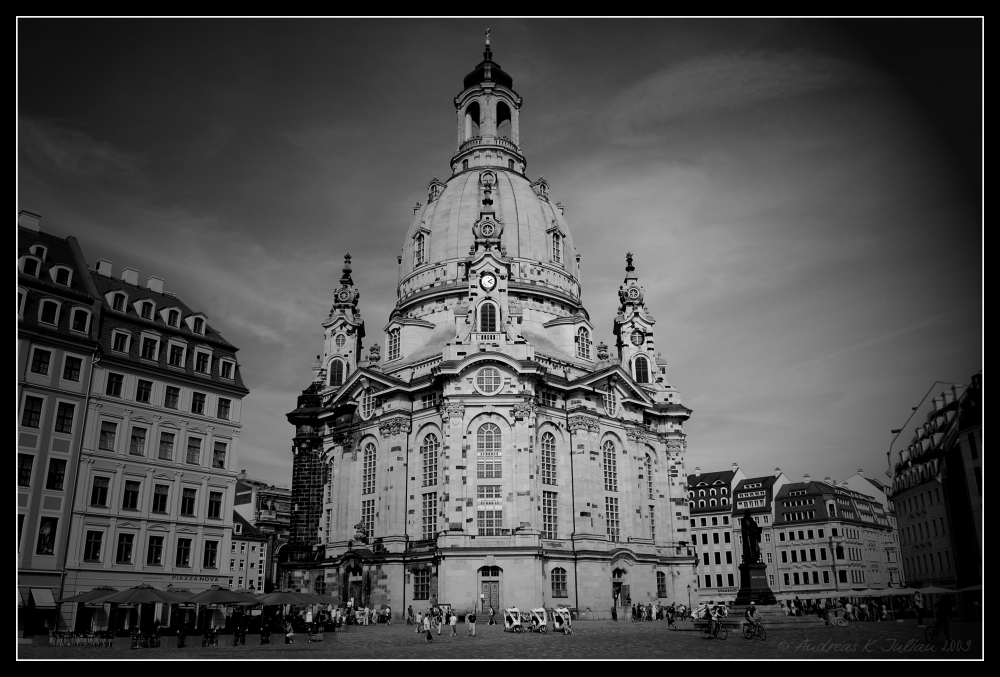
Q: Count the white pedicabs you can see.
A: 3